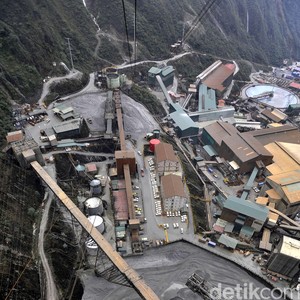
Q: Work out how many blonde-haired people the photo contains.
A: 0